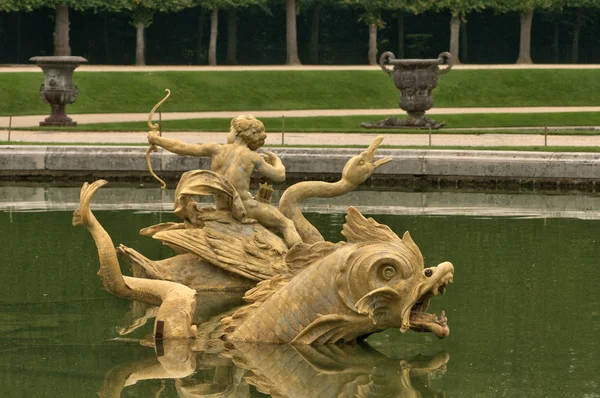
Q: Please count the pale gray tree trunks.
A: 7